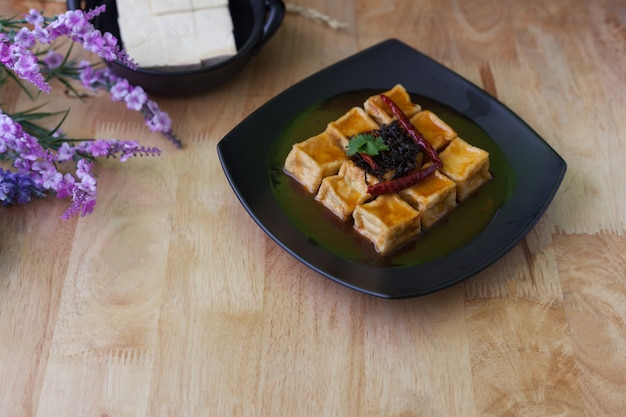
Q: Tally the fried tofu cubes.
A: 9